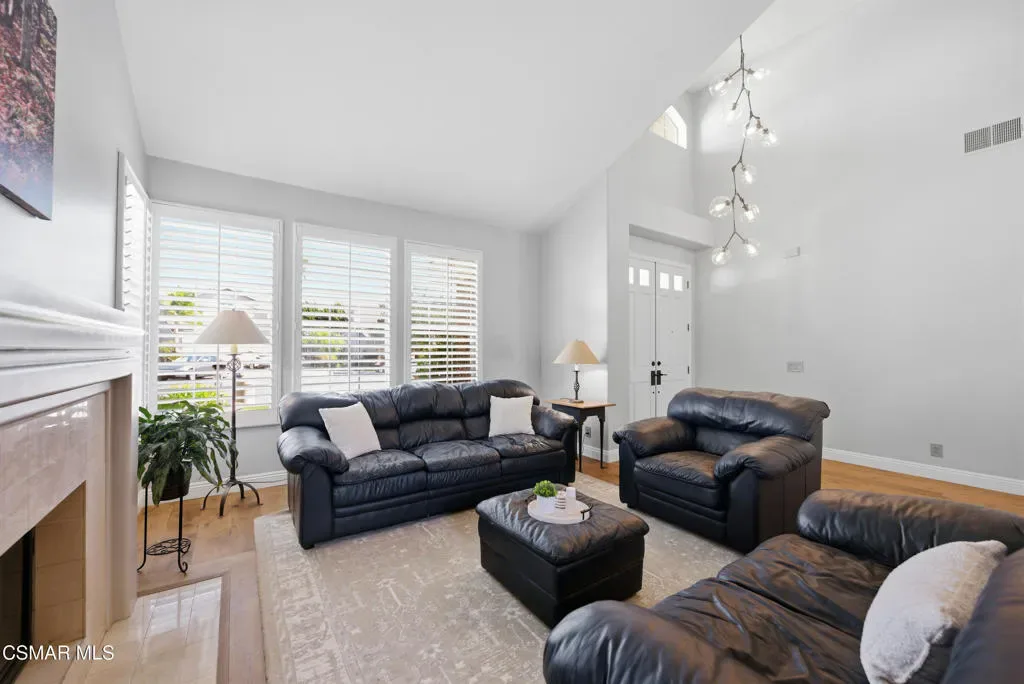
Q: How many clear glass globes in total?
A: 10